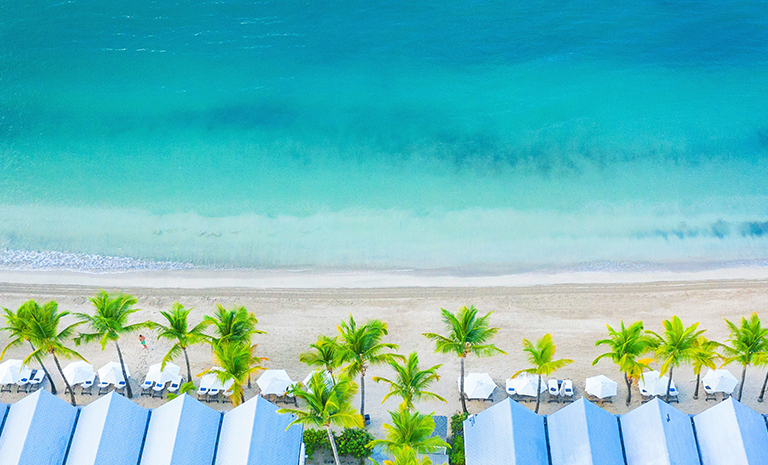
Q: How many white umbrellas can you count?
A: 12